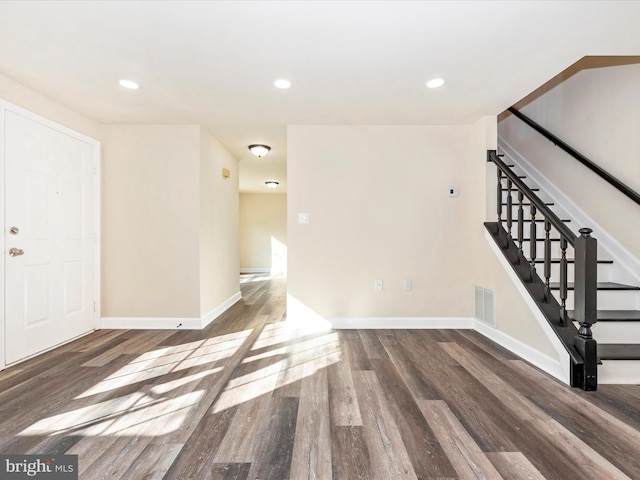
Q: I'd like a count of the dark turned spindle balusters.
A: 6